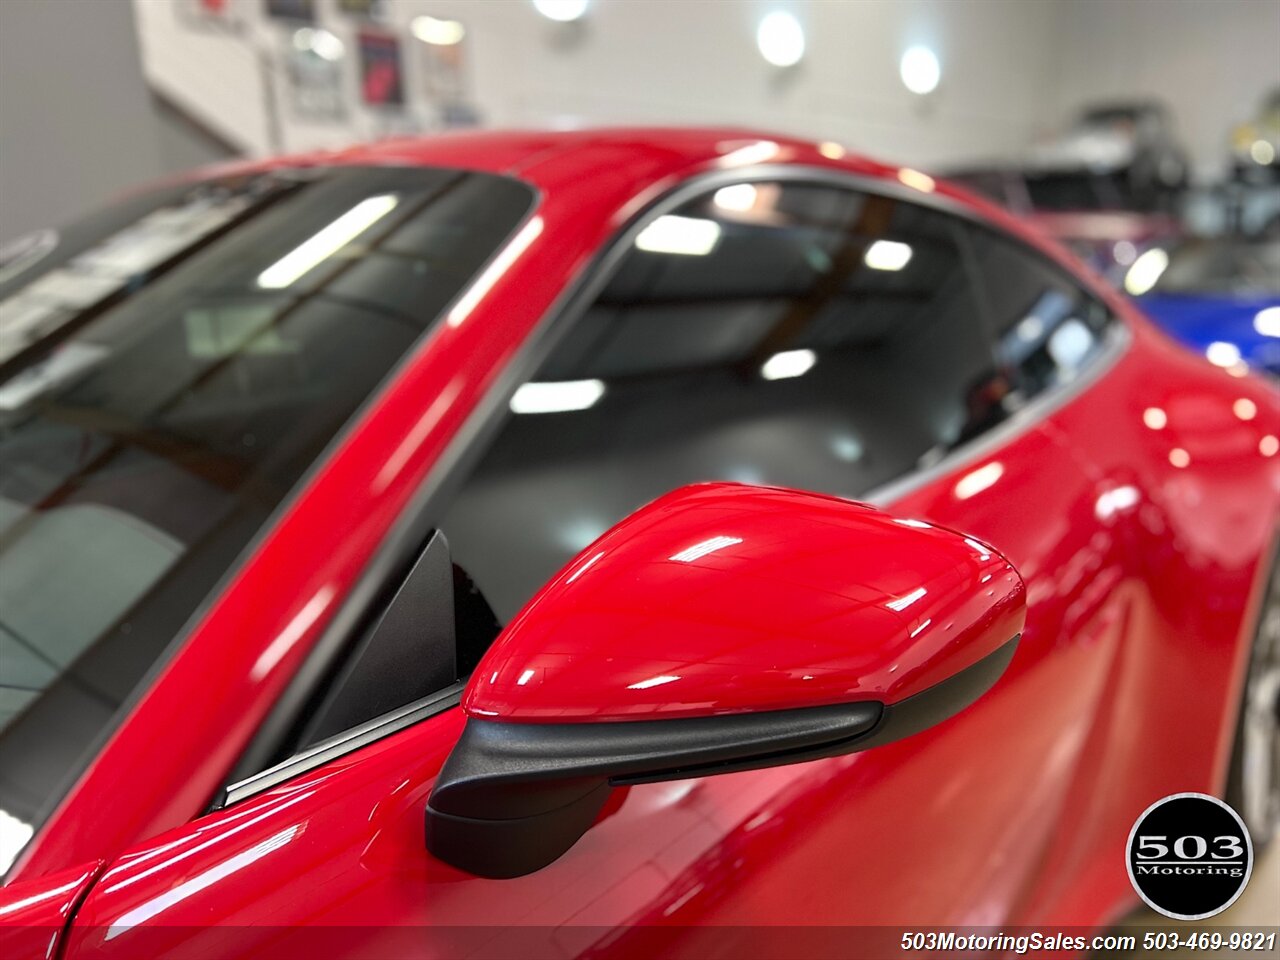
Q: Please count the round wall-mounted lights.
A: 3